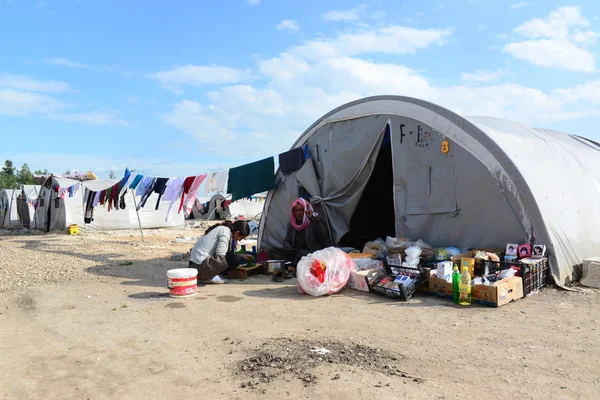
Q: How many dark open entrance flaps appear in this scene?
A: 1